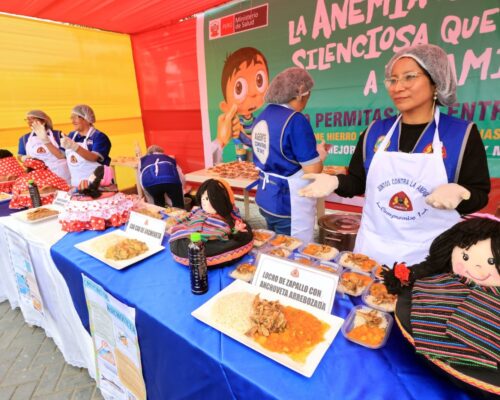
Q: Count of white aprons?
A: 5